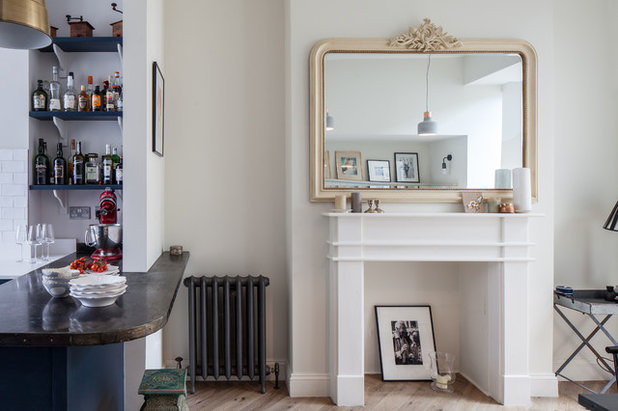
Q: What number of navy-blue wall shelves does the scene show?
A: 3